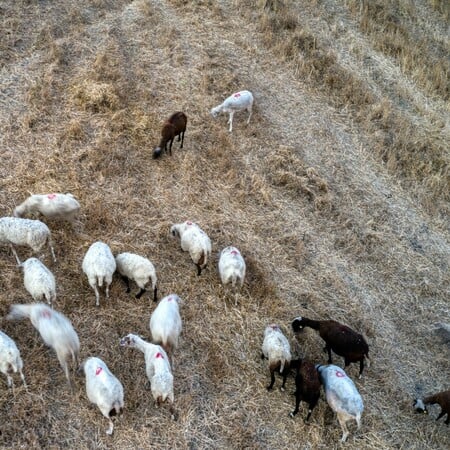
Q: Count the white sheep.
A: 15